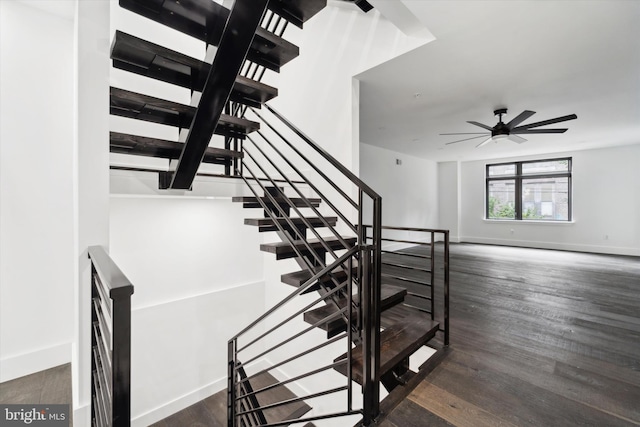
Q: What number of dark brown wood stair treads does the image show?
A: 11